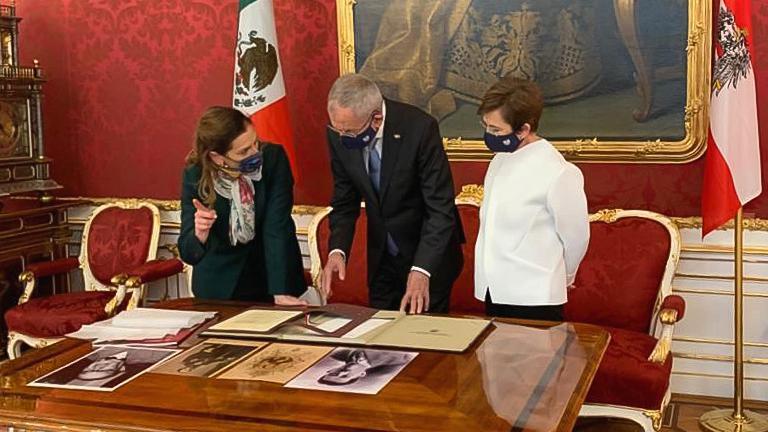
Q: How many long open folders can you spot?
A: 1